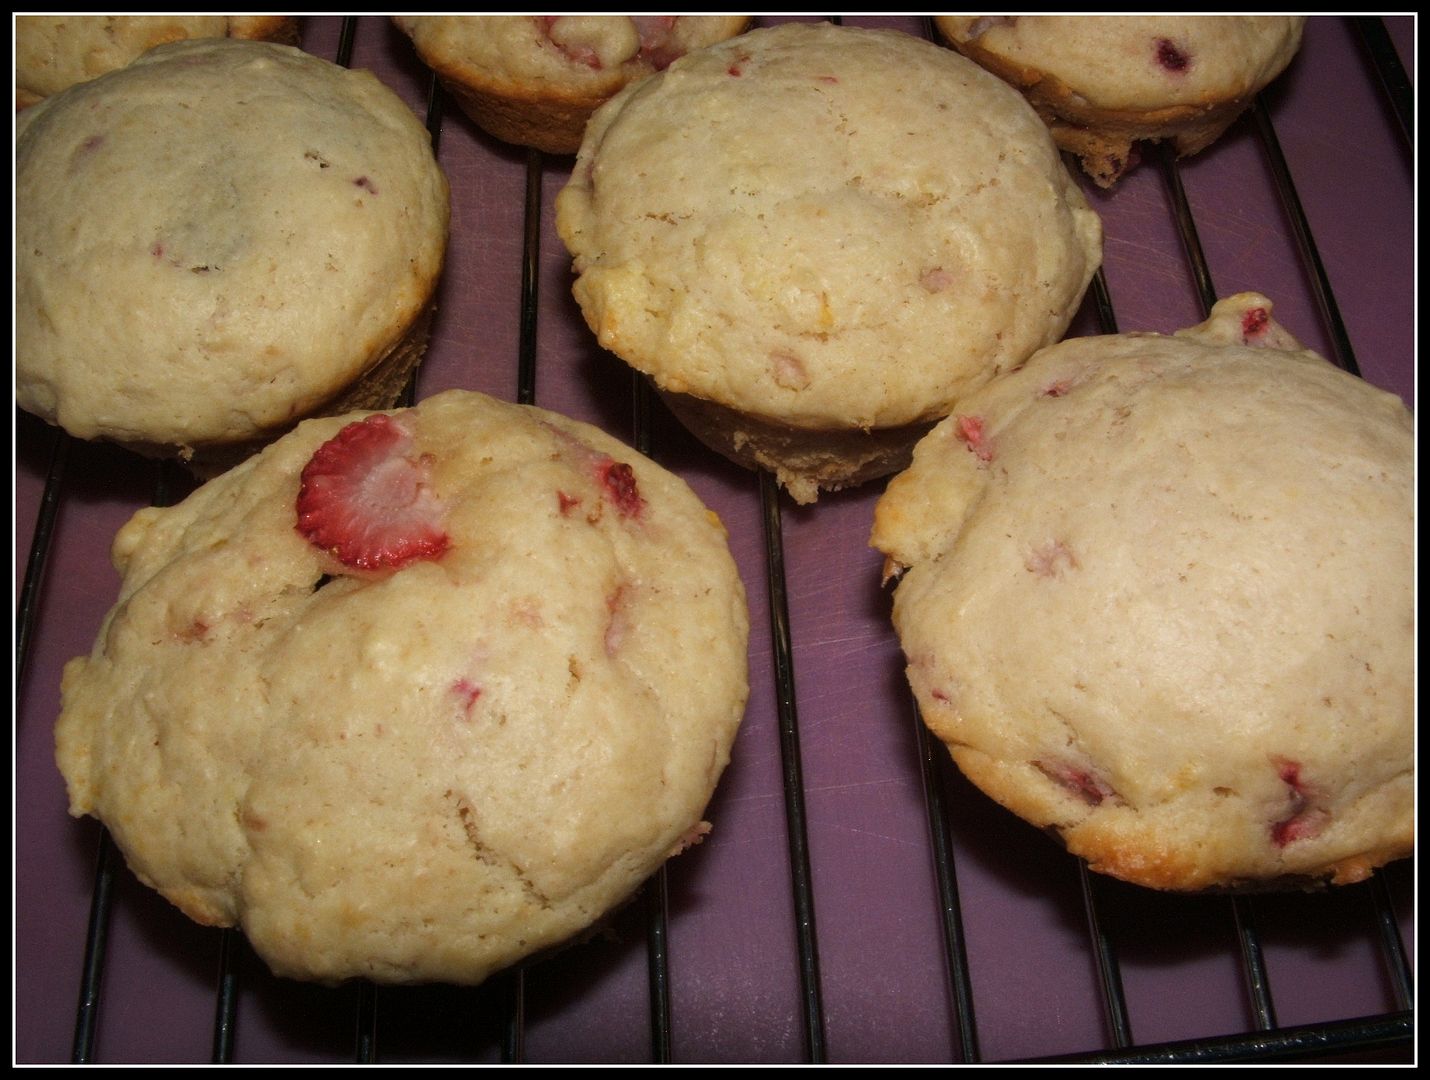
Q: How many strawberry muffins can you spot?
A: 7